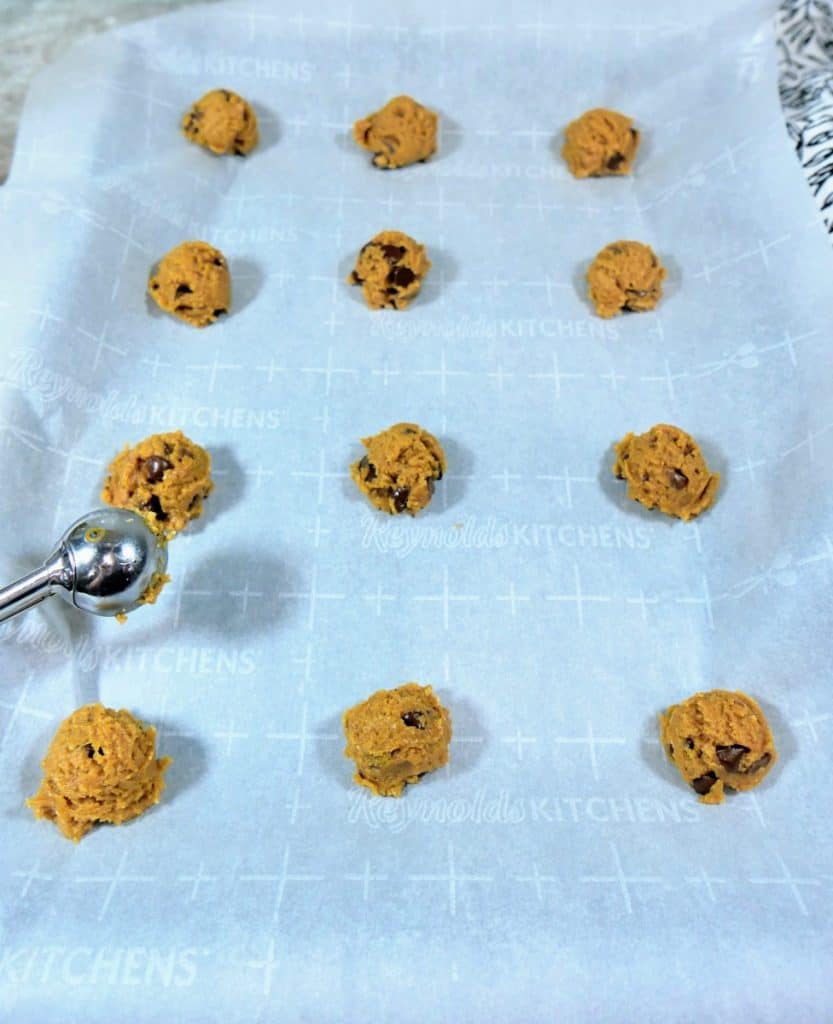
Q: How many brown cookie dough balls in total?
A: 12